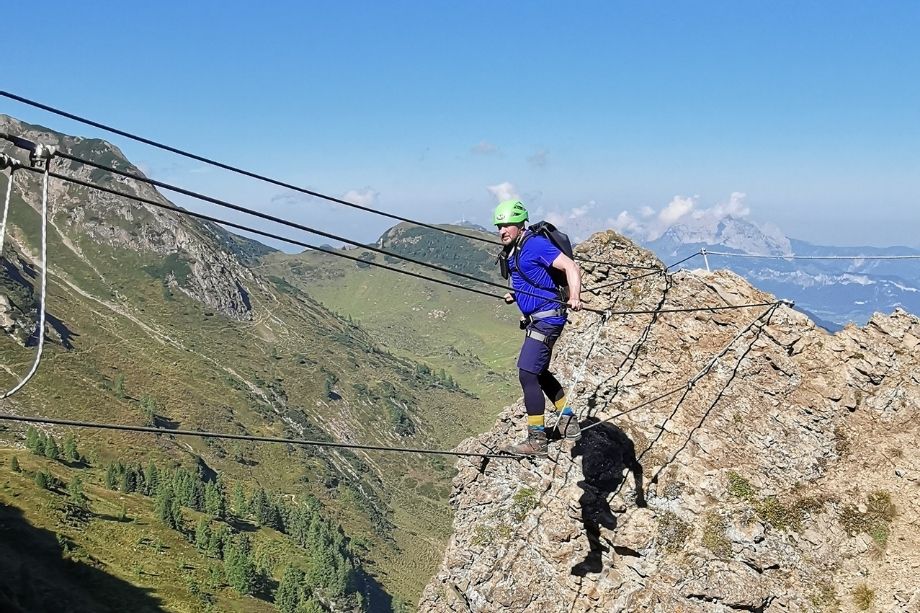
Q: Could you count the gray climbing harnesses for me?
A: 1